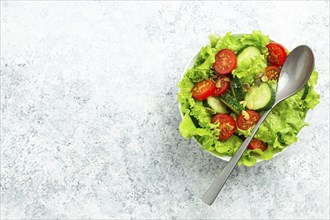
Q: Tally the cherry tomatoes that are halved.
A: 8